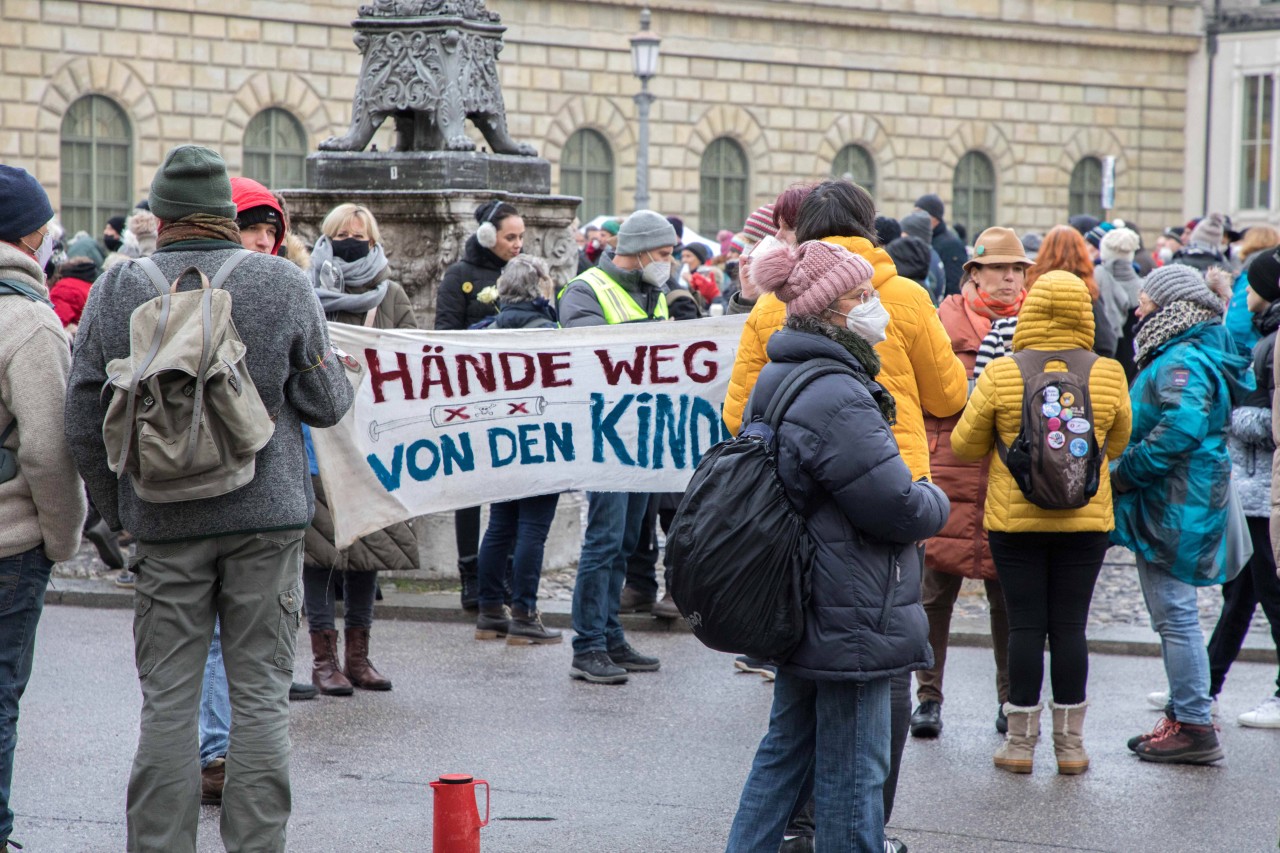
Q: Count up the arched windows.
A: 7